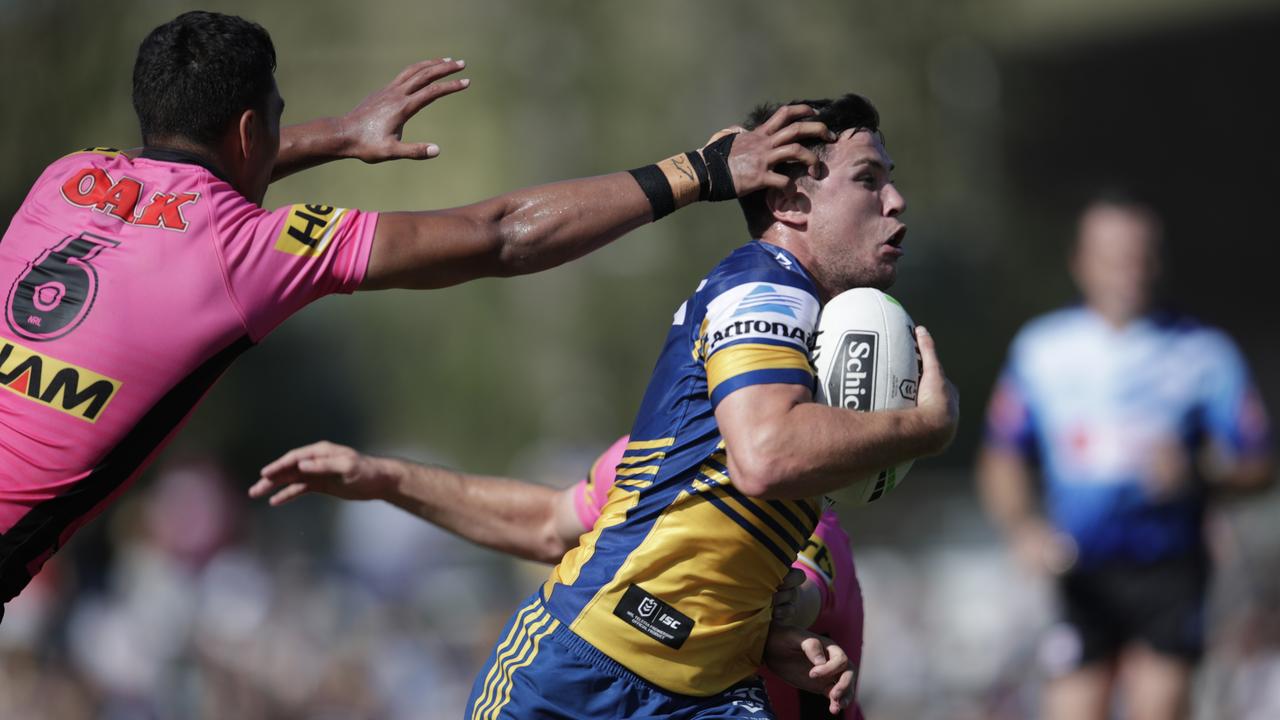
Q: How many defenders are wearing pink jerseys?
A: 2